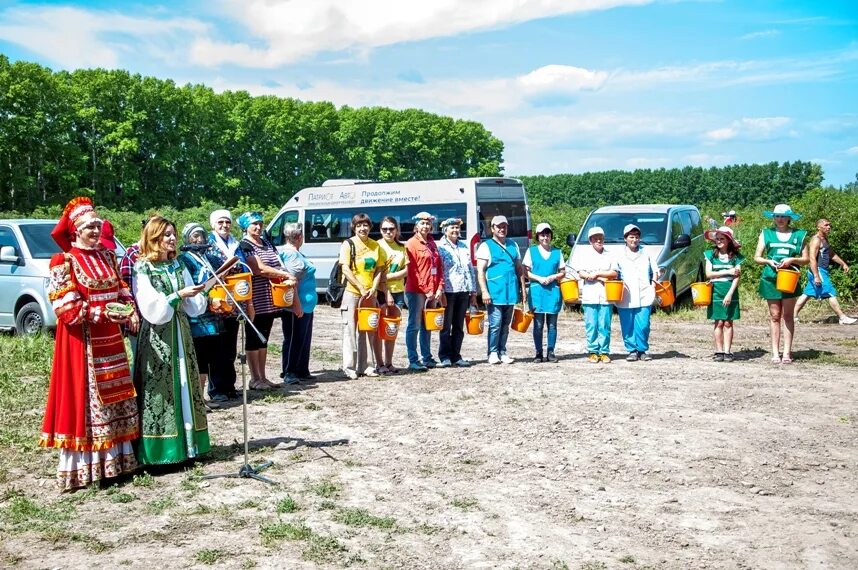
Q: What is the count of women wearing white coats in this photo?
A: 2